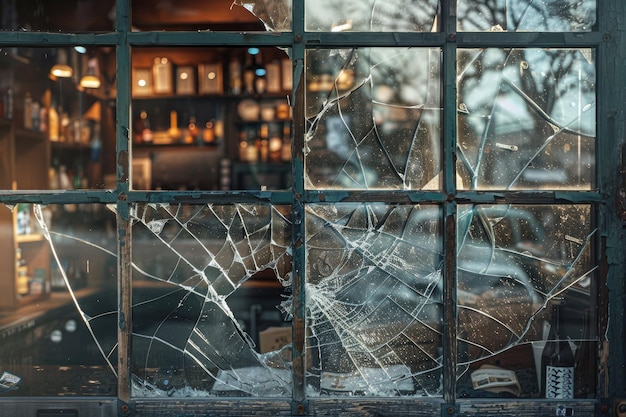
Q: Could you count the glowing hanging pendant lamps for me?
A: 2